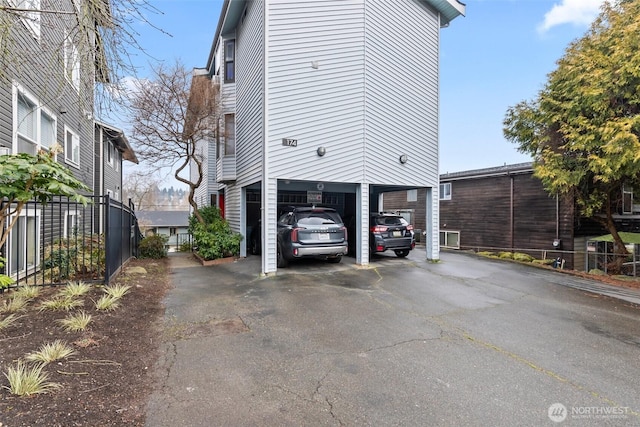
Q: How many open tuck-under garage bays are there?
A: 2